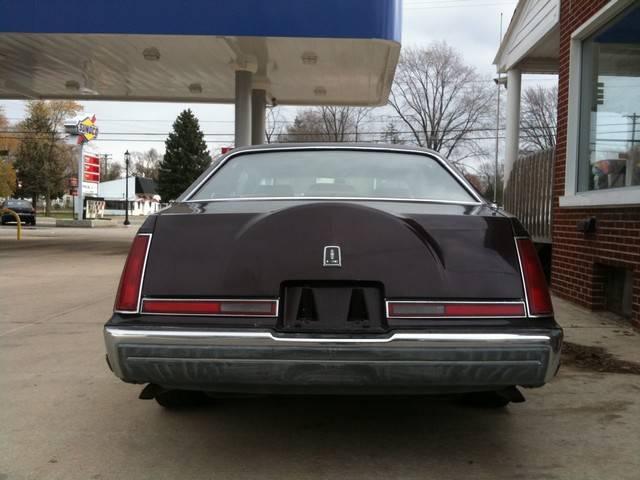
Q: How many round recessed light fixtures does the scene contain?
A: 5